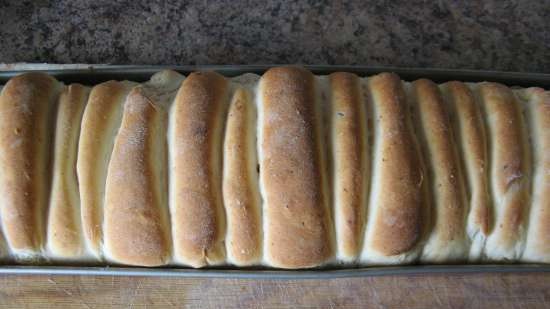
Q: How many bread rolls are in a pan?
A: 13